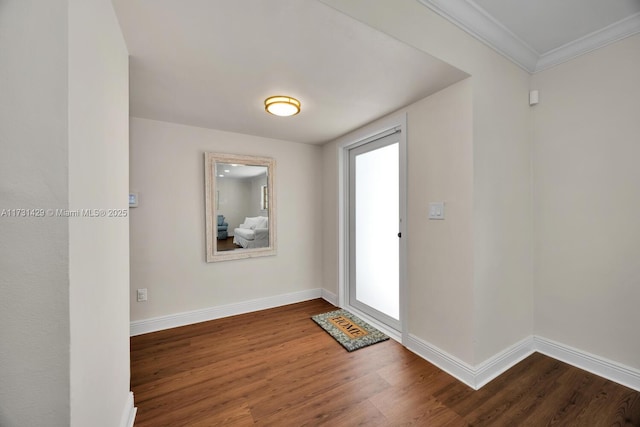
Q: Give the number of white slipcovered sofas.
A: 1